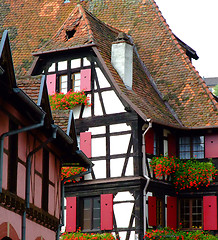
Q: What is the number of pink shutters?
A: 11